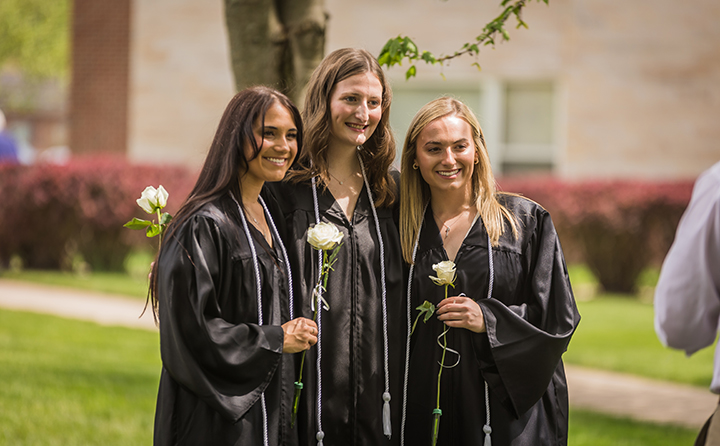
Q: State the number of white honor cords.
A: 3